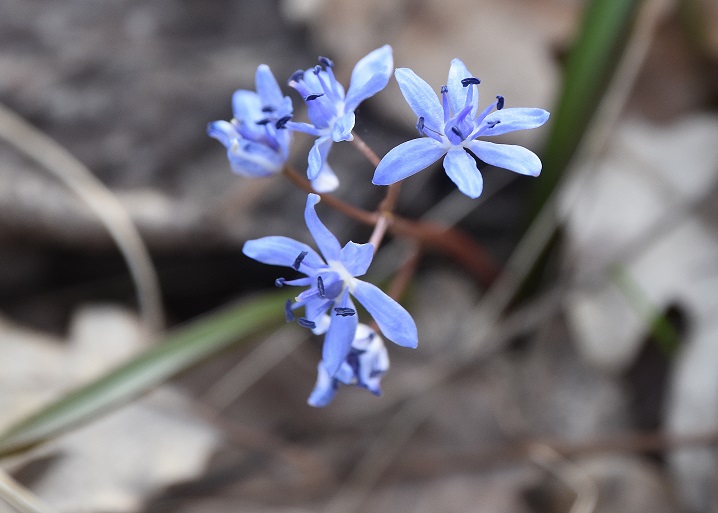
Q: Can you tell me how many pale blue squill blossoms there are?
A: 5